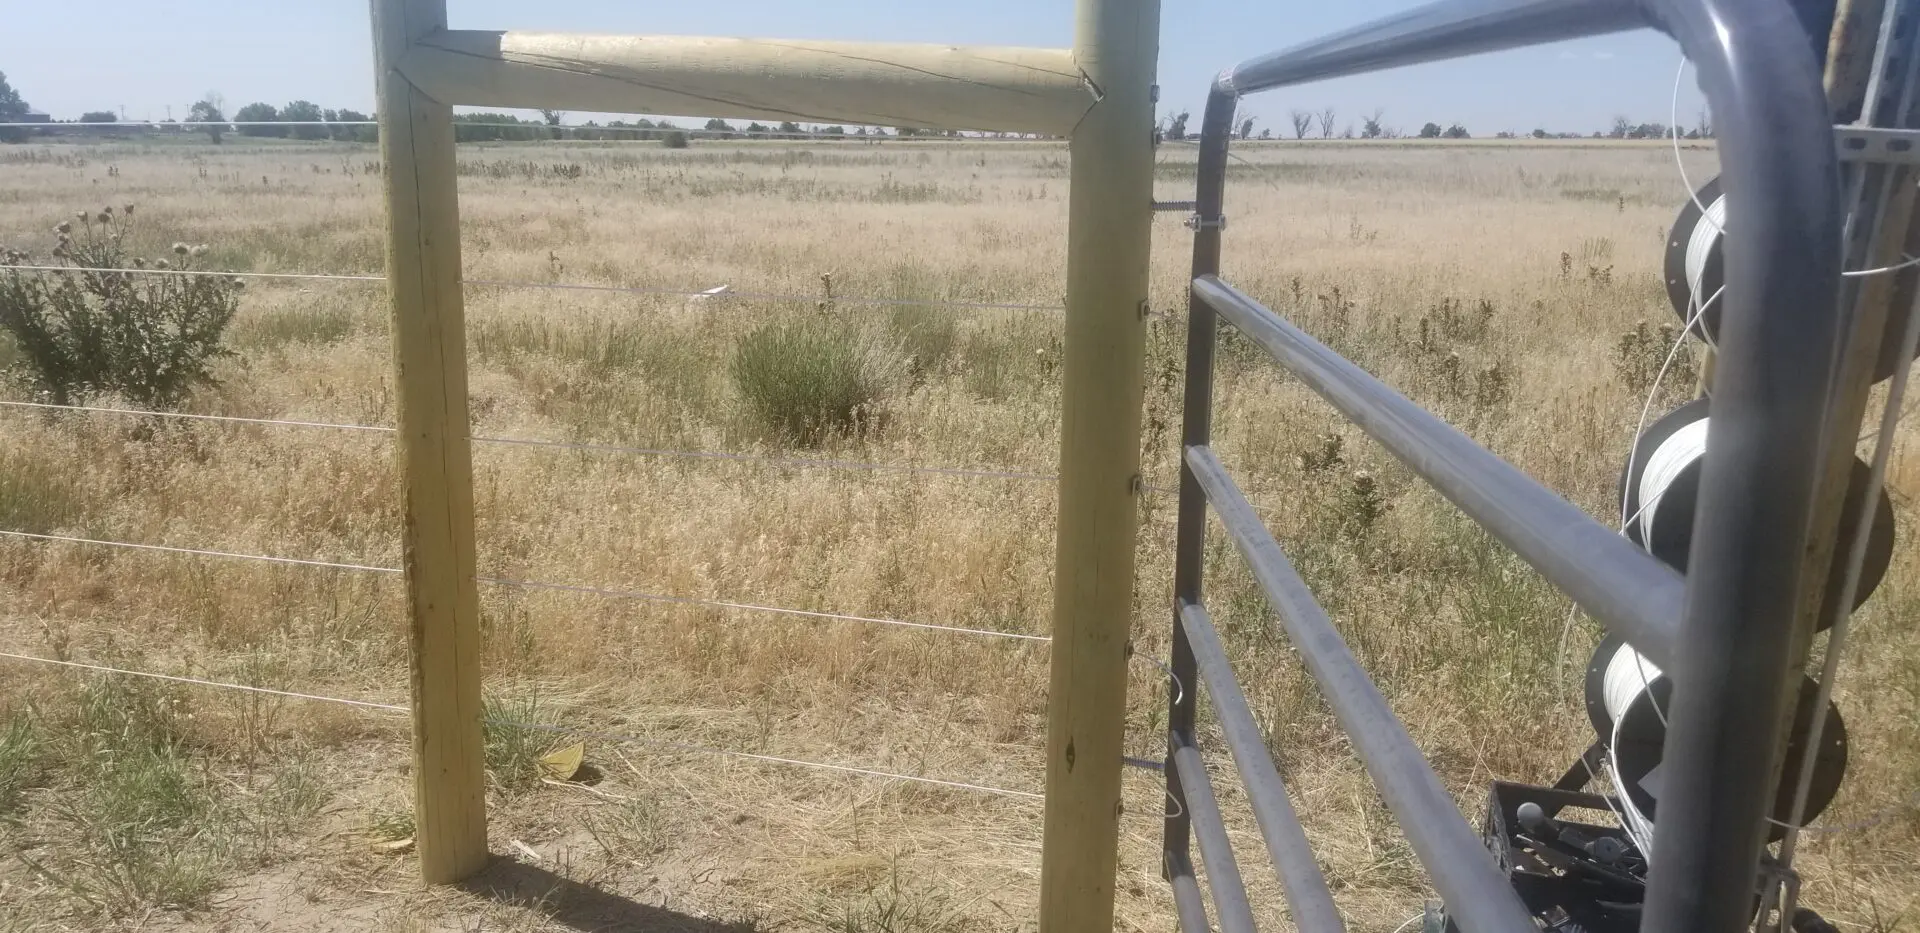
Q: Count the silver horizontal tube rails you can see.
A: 6